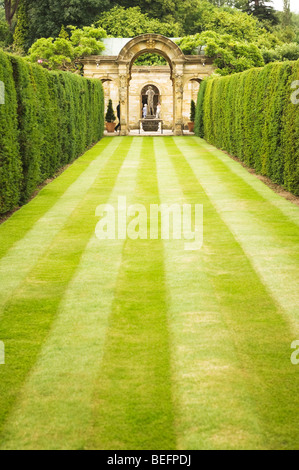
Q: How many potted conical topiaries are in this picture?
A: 2